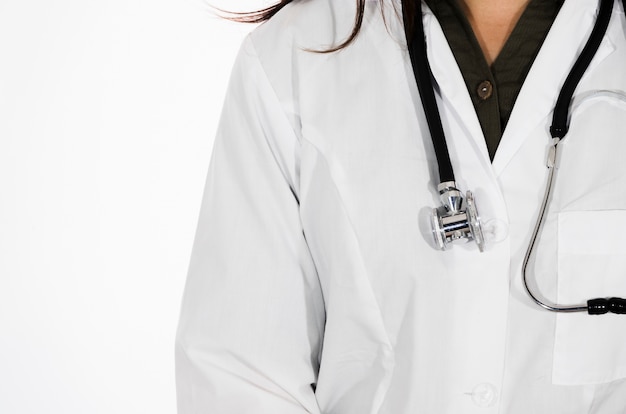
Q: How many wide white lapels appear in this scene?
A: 2